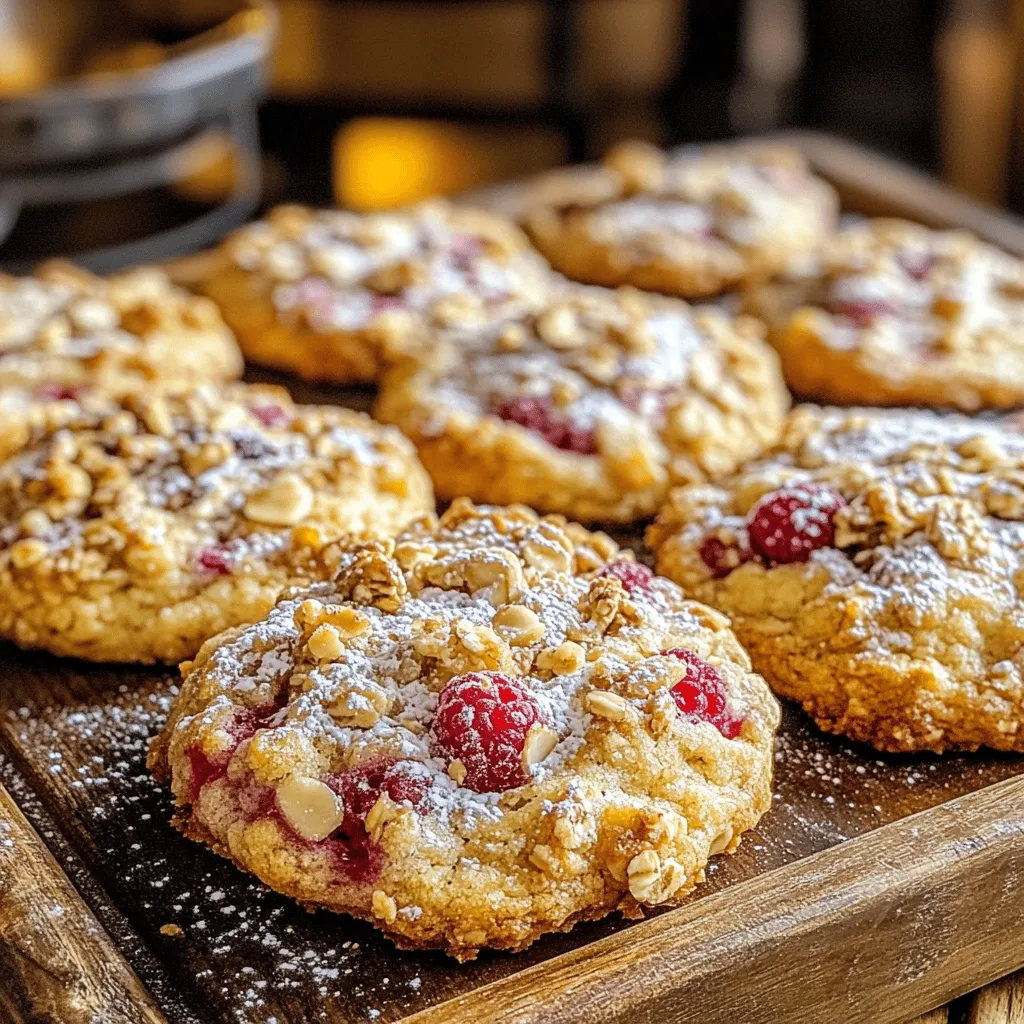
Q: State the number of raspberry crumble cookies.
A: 8